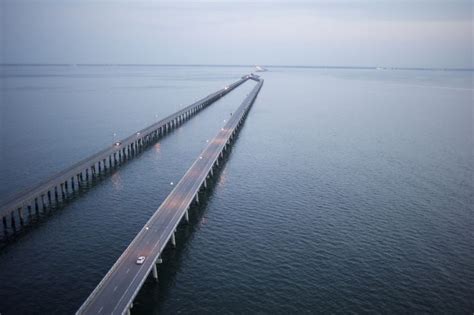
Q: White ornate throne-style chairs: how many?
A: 0